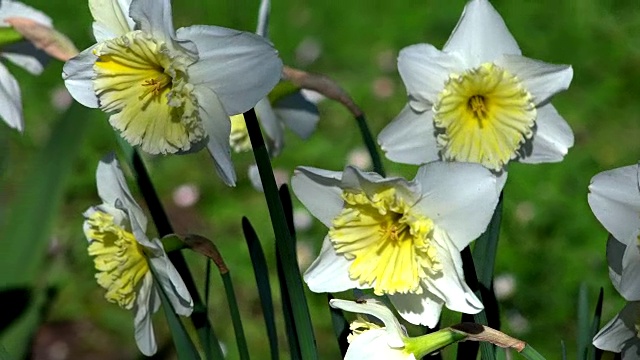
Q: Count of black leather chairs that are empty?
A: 0